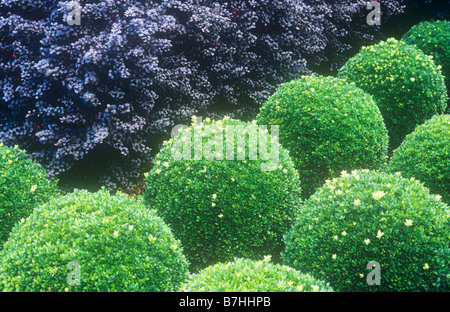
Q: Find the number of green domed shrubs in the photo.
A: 9